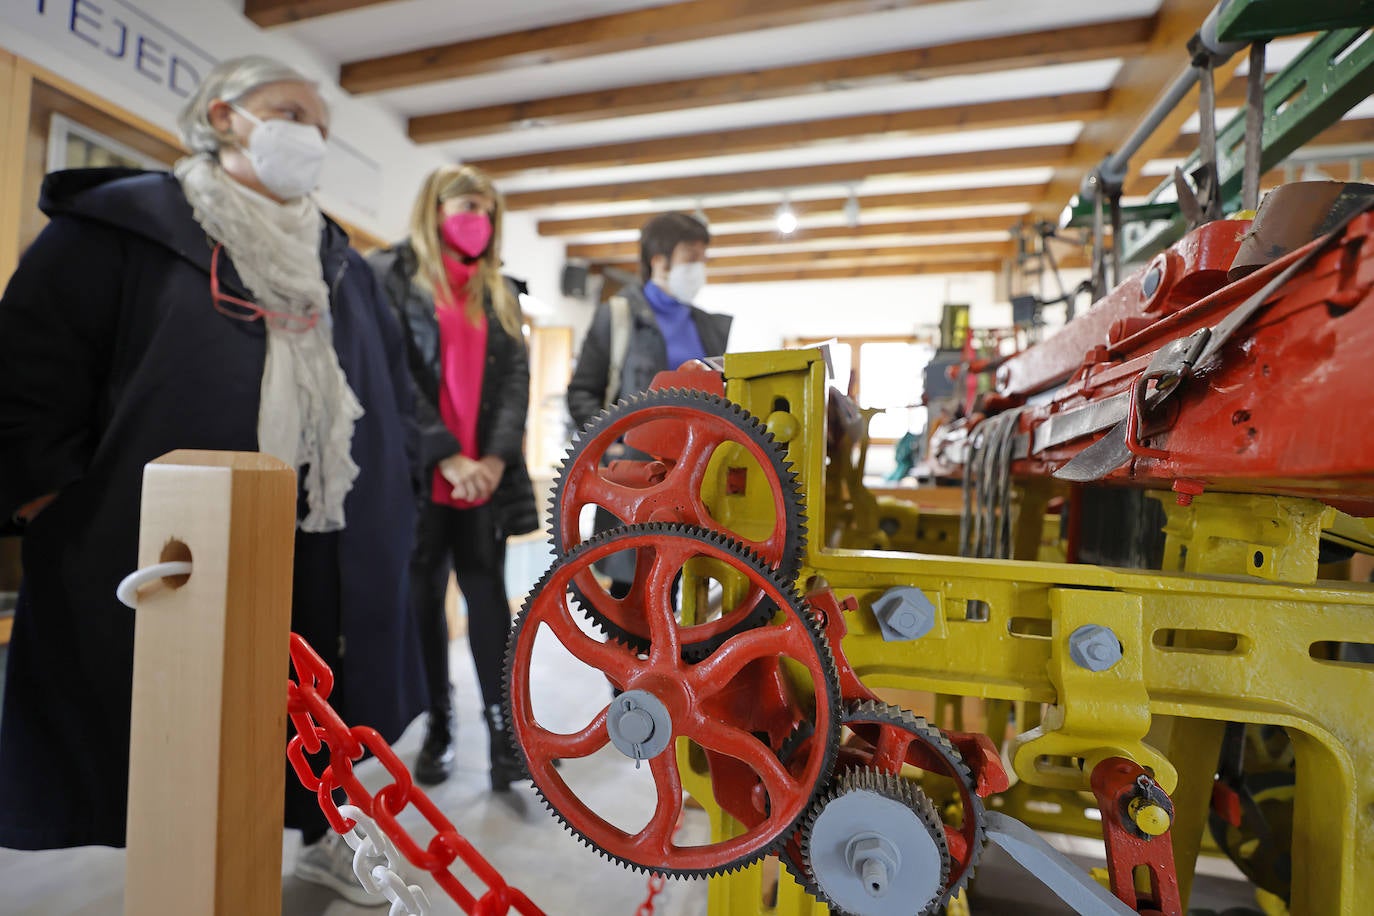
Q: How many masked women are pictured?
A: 3